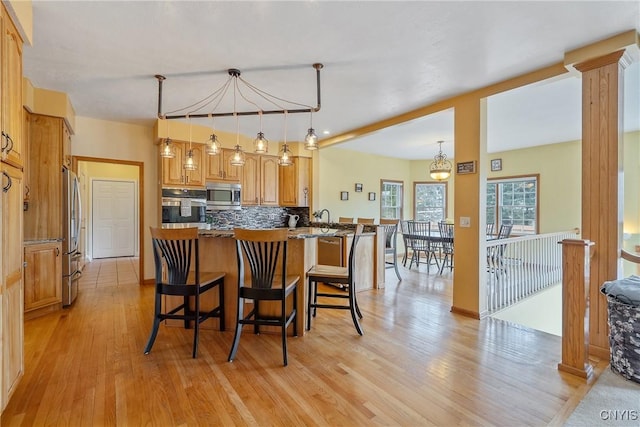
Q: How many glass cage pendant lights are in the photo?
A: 7